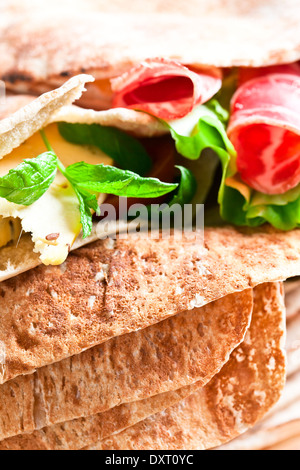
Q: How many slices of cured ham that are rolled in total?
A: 2